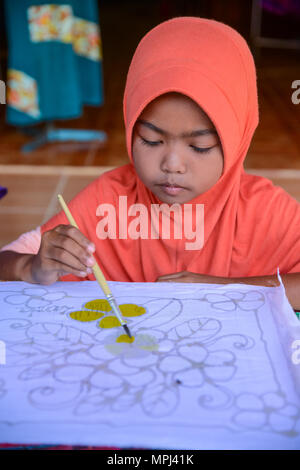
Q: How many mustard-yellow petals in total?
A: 4